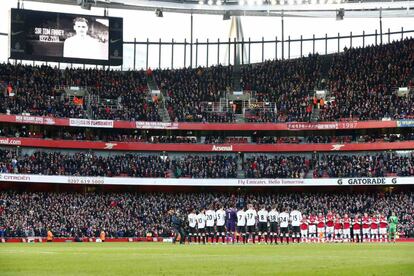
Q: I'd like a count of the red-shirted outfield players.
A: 10